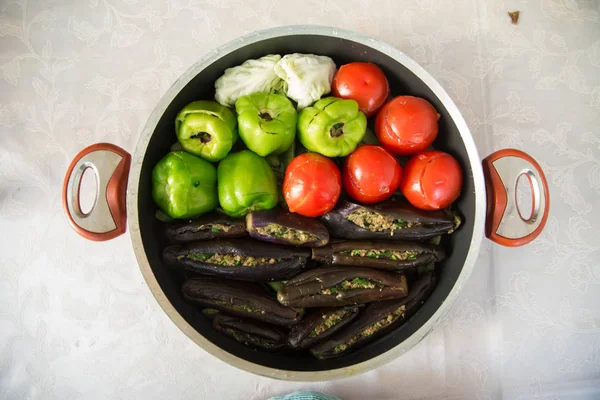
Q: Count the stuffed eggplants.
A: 10